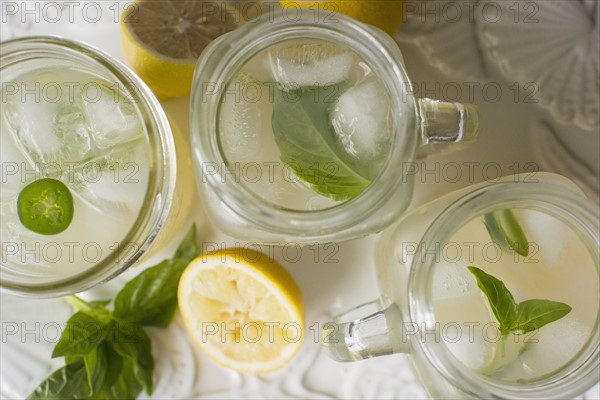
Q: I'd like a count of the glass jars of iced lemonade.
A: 3